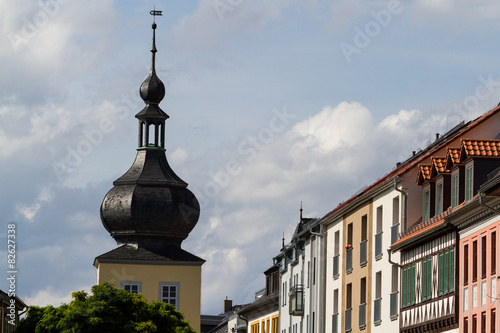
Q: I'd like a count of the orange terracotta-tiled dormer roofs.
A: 4